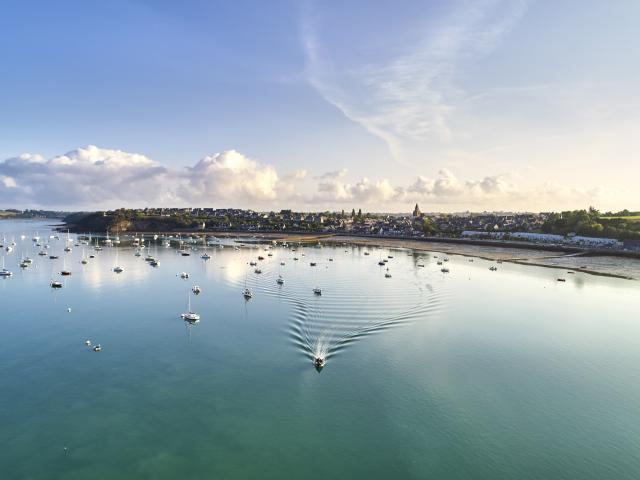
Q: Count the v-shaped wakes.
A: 1